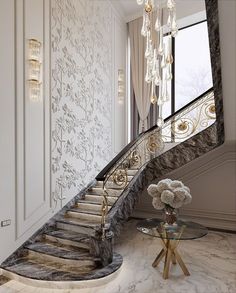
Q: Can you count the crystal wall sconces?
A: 2